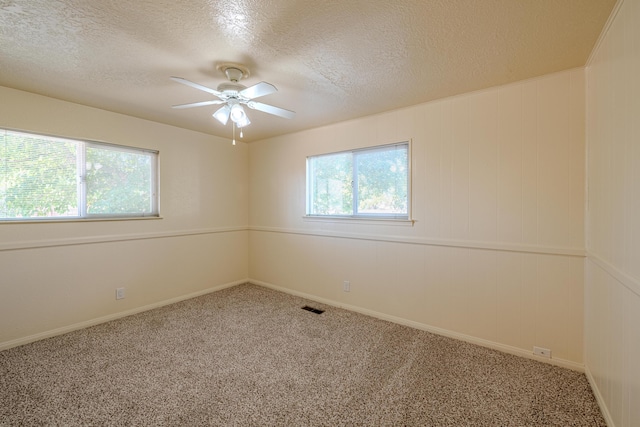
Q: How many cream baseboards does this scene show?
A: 3